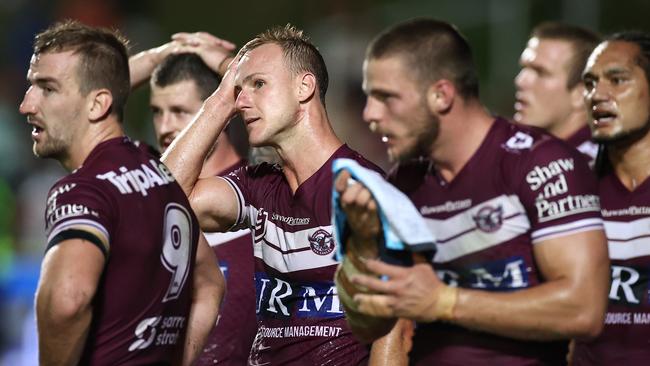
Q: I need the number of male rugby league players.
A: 6